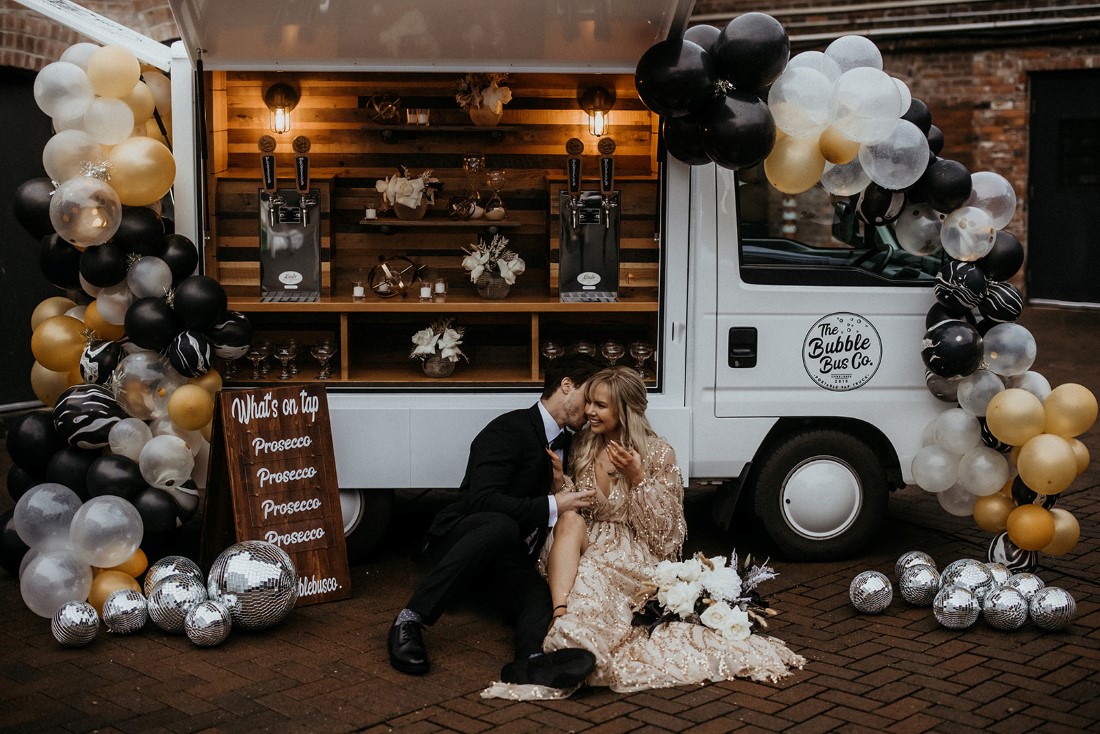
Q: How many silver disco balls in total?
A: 15